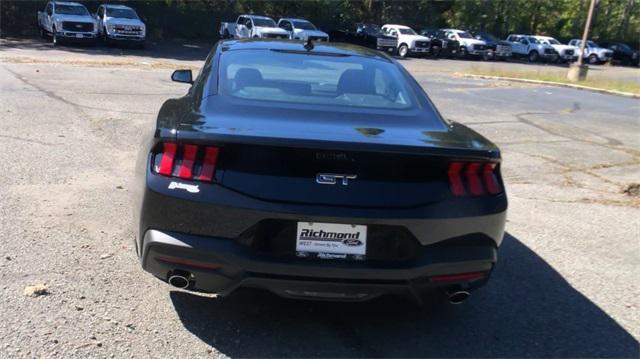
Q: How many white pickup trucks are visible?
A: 9